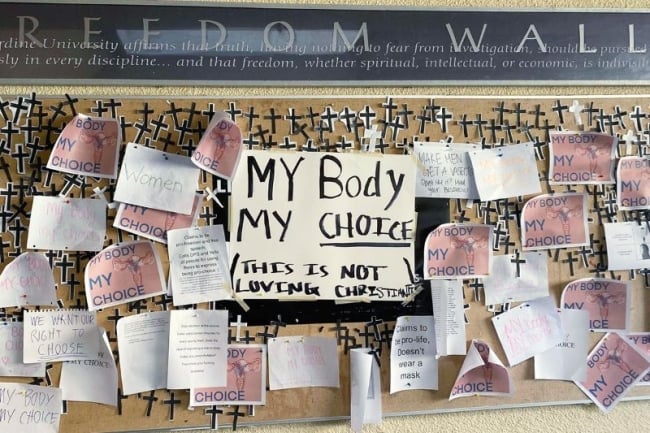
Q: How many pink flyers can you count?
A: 13